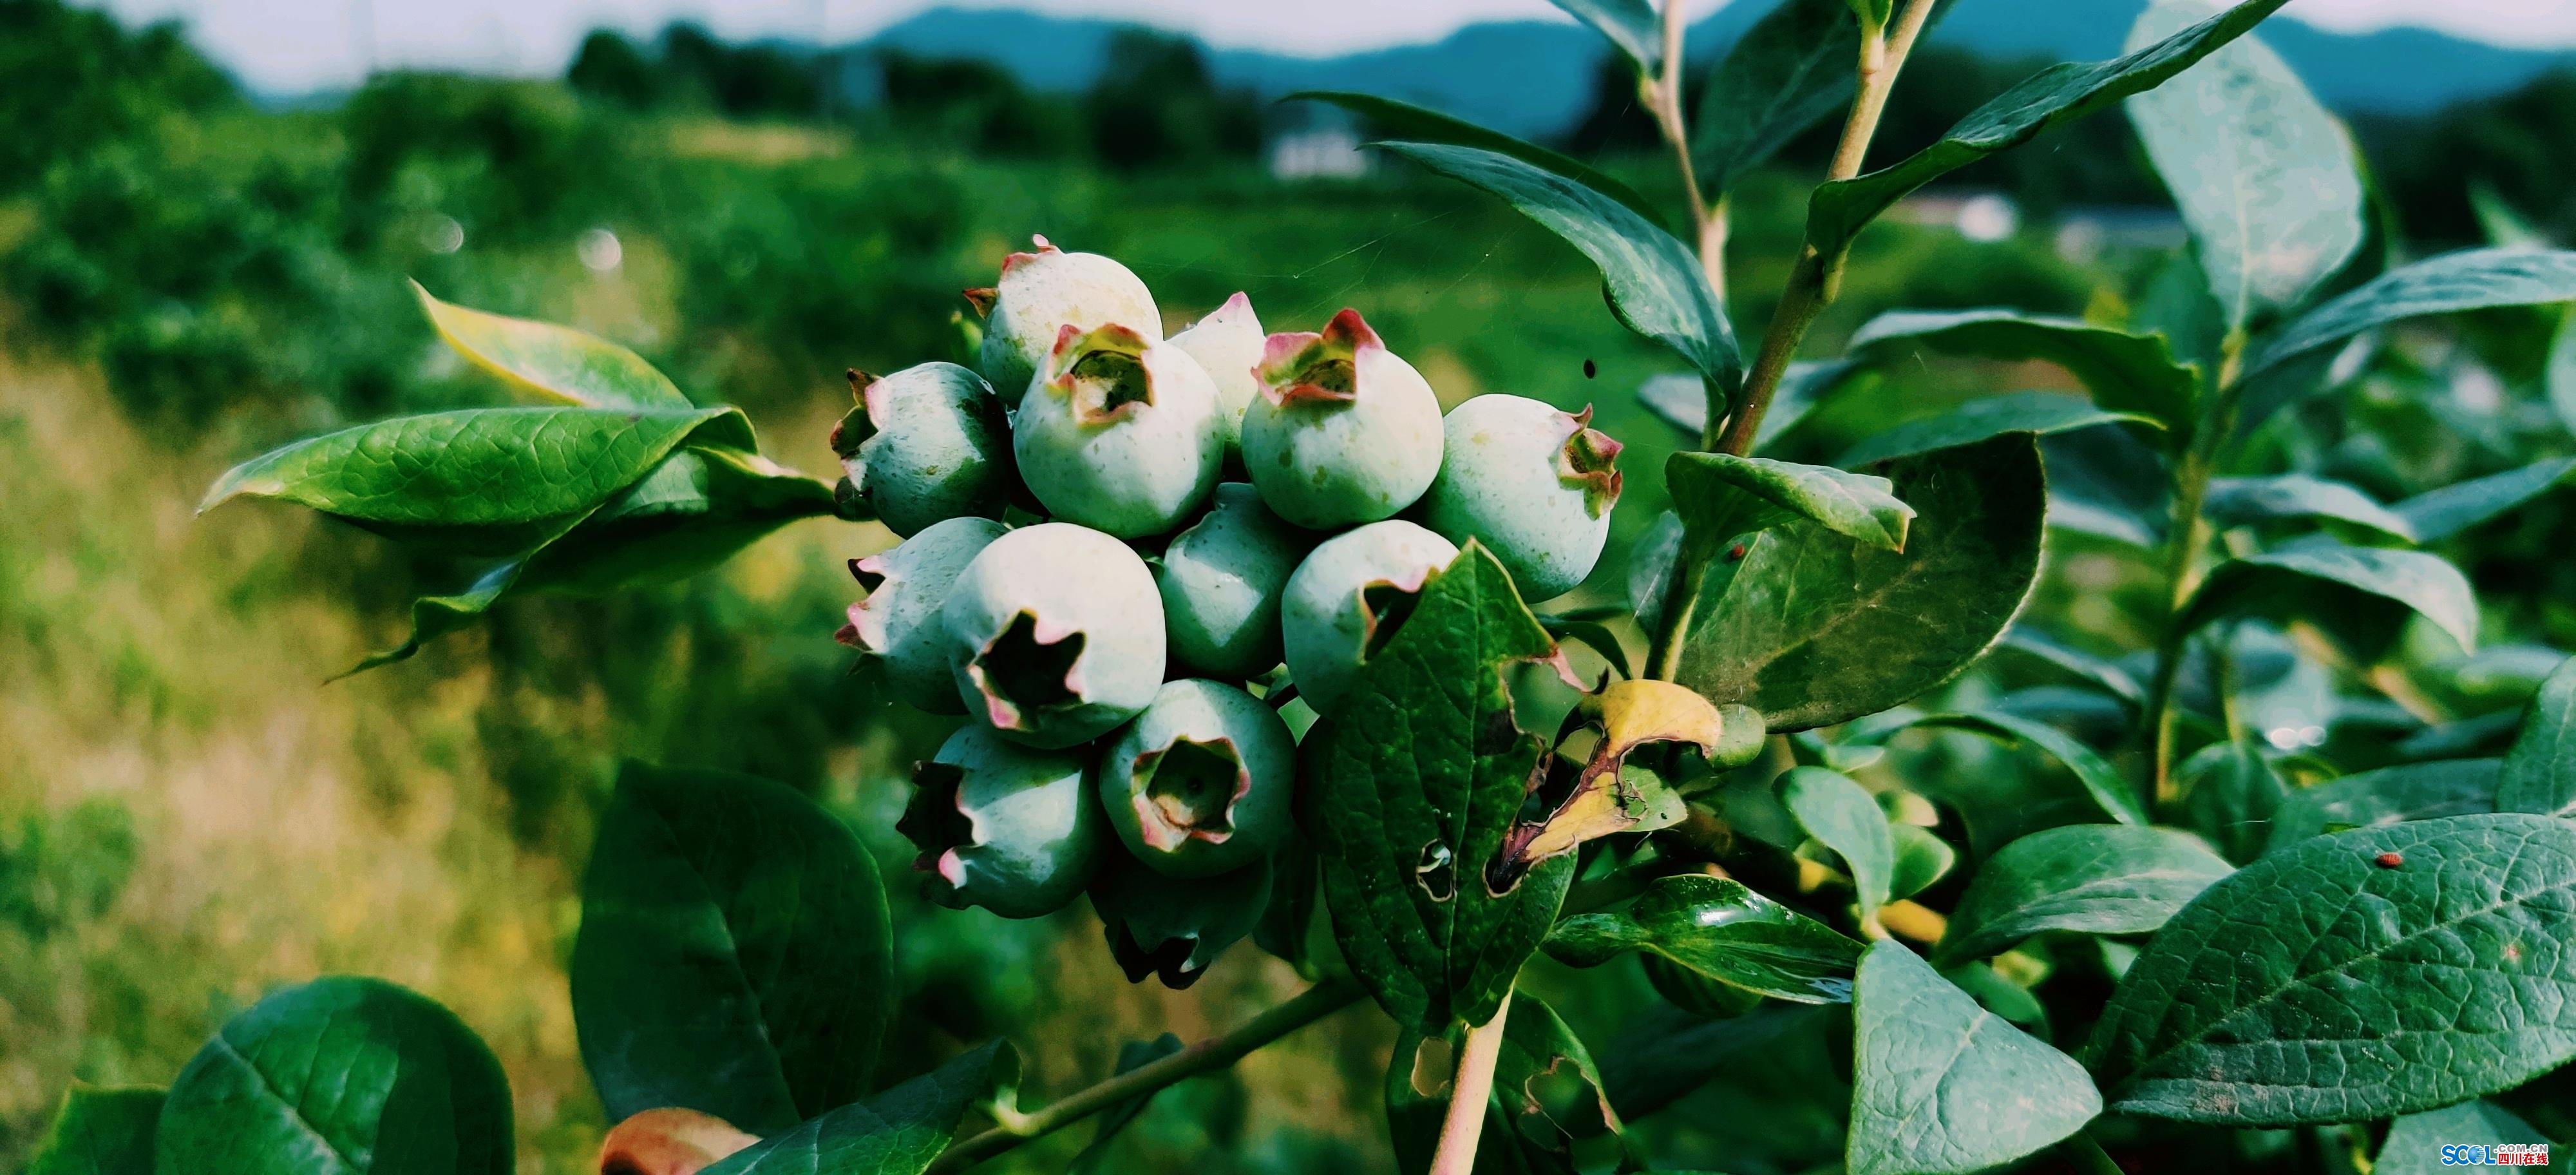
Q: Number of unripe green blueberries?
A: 13